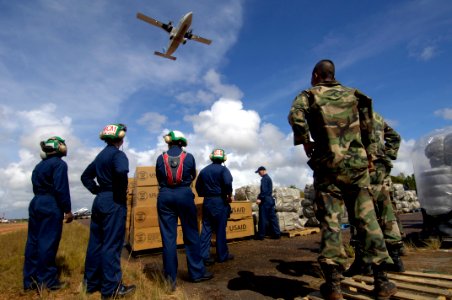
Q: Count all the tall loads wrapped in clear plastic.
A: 1